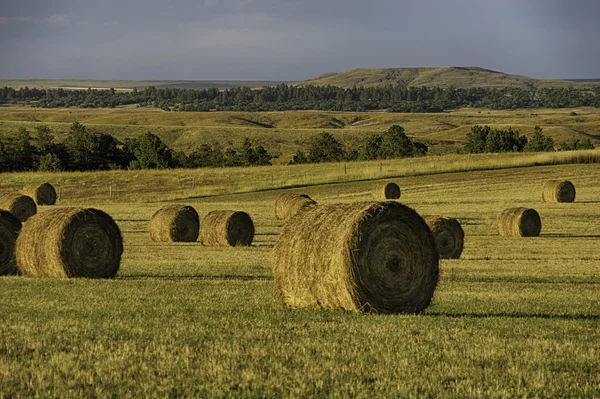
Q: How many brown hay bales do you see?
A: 12